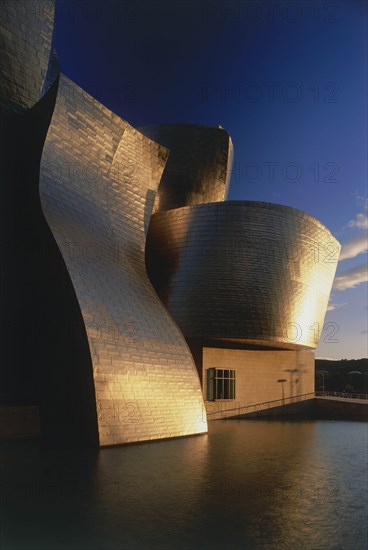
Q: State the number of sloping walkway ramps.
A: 1